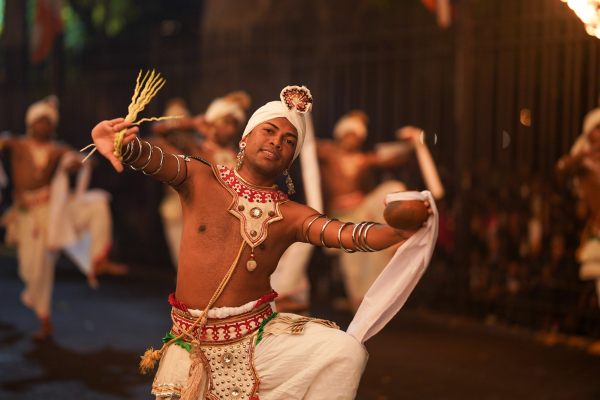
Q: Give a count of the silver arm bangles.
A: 12